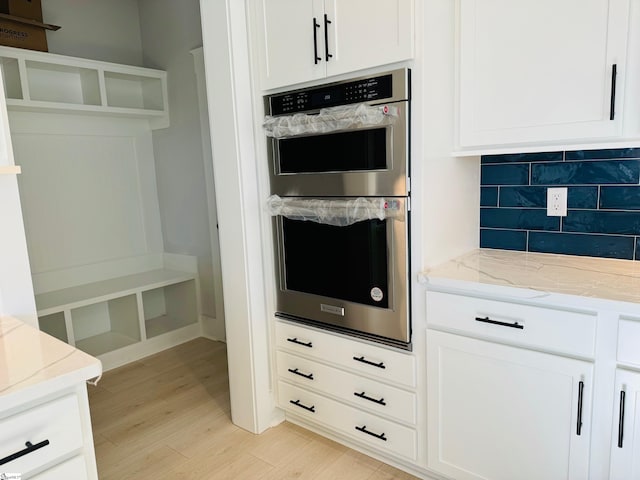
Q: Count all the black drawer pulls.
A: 8